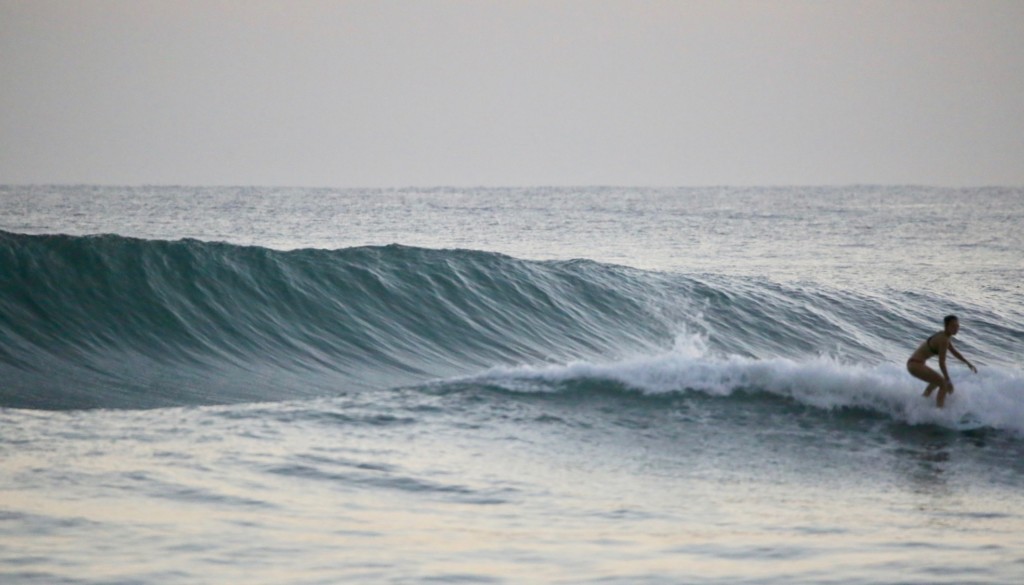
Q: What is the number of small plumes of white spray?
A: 1